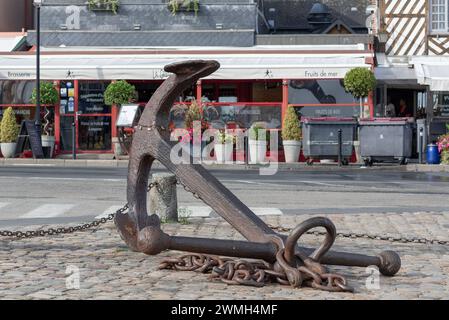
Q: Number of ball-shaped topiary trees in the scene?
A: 3